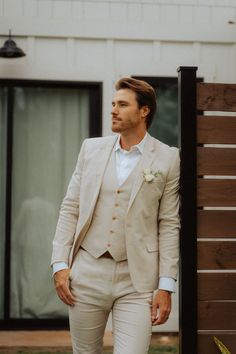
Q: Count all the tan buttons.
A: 5